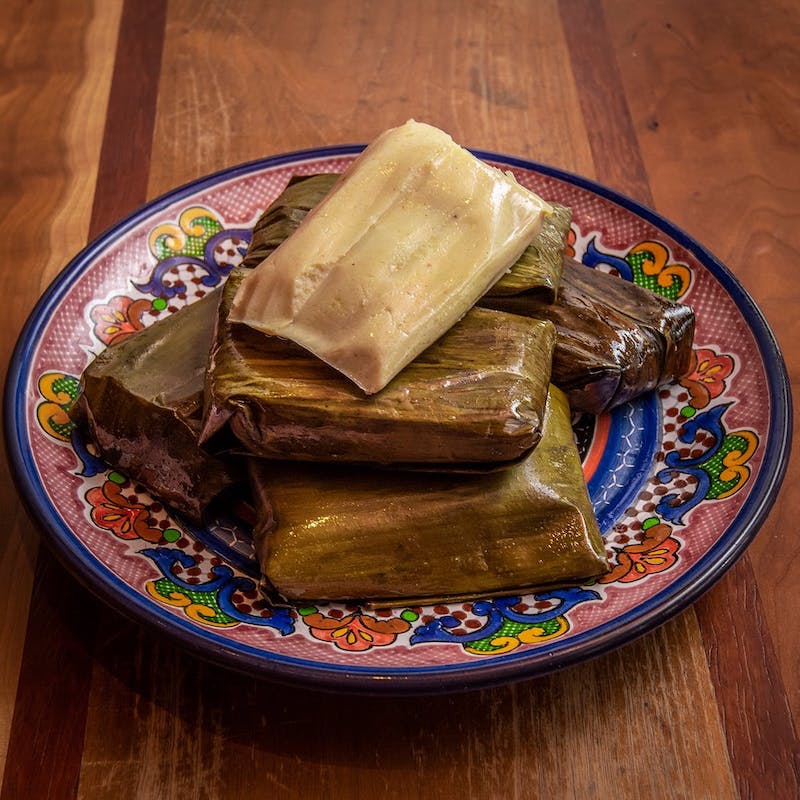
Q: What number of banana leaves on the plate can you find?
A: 5